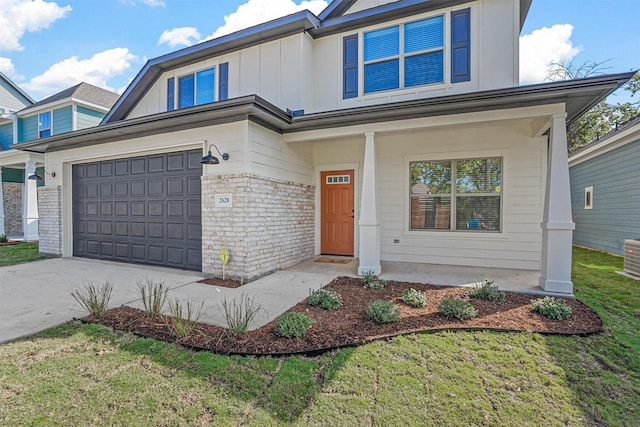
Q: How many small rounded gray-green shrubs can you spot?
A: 8